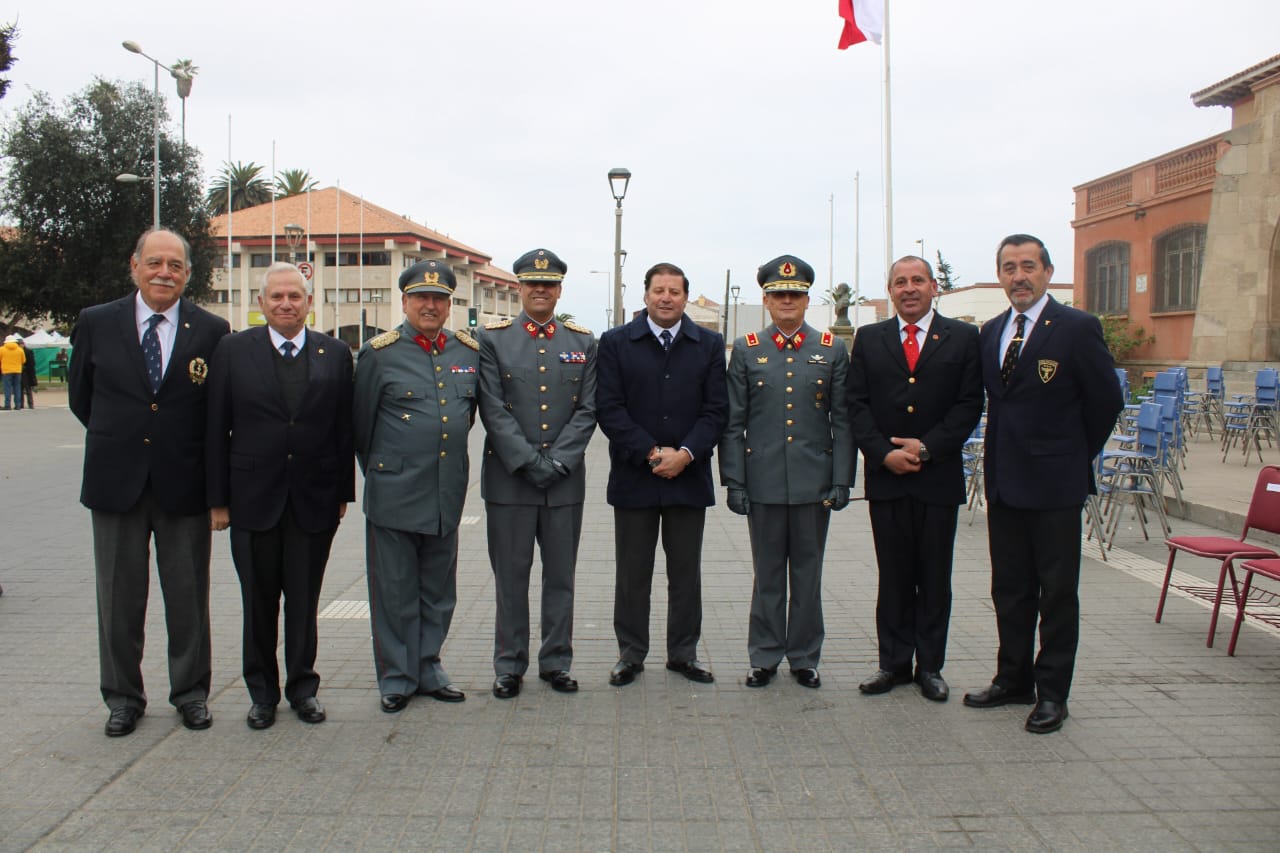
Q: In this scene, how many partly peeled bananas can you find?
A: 0